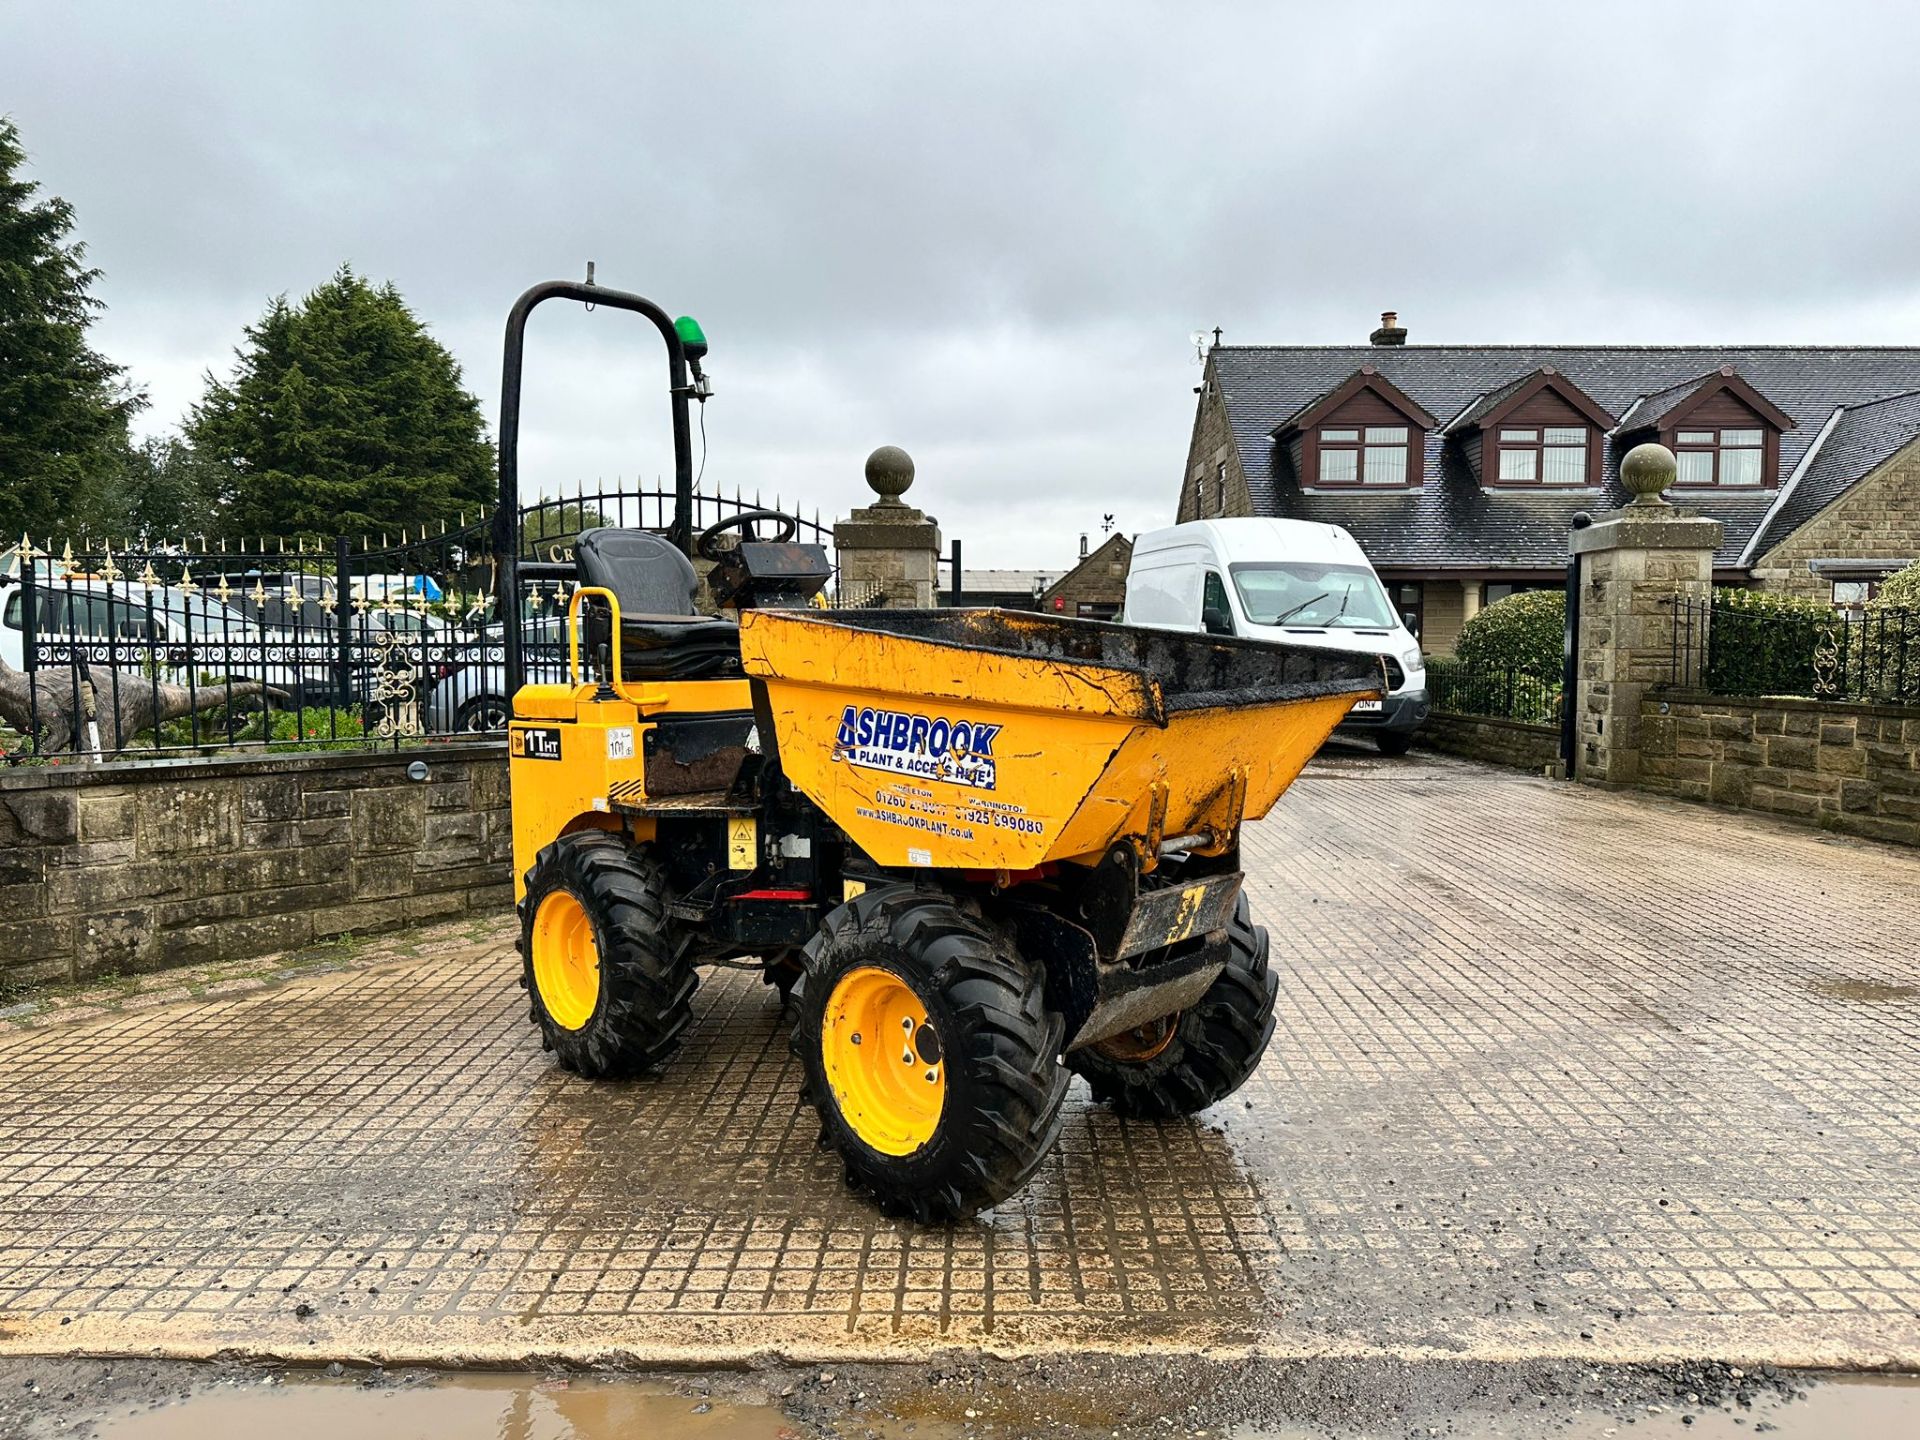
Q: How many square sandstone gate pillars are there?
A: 2